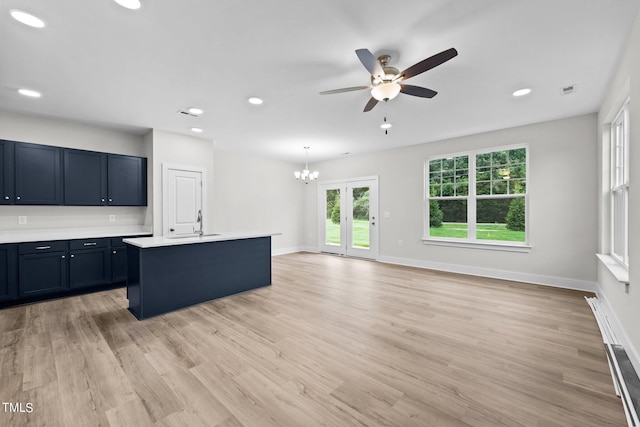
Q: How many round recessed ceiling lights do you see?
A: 8